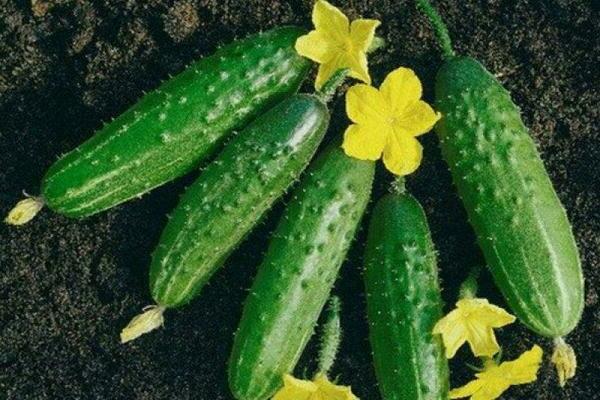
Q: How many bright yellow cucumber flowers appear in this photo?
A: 5